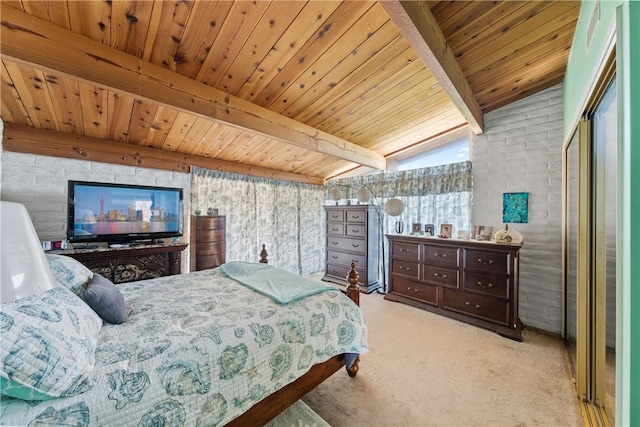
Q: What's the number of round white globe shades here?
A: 3